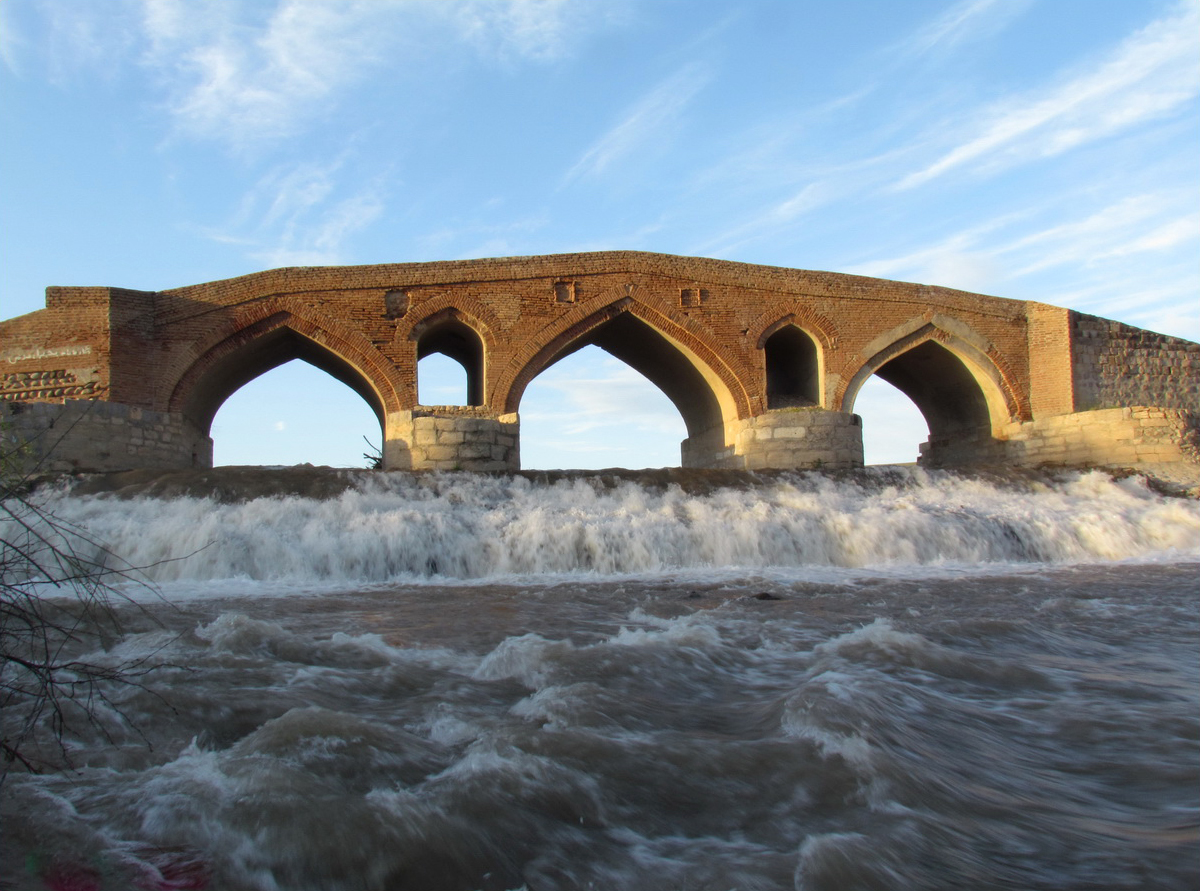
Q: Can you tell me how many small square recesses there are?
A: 3